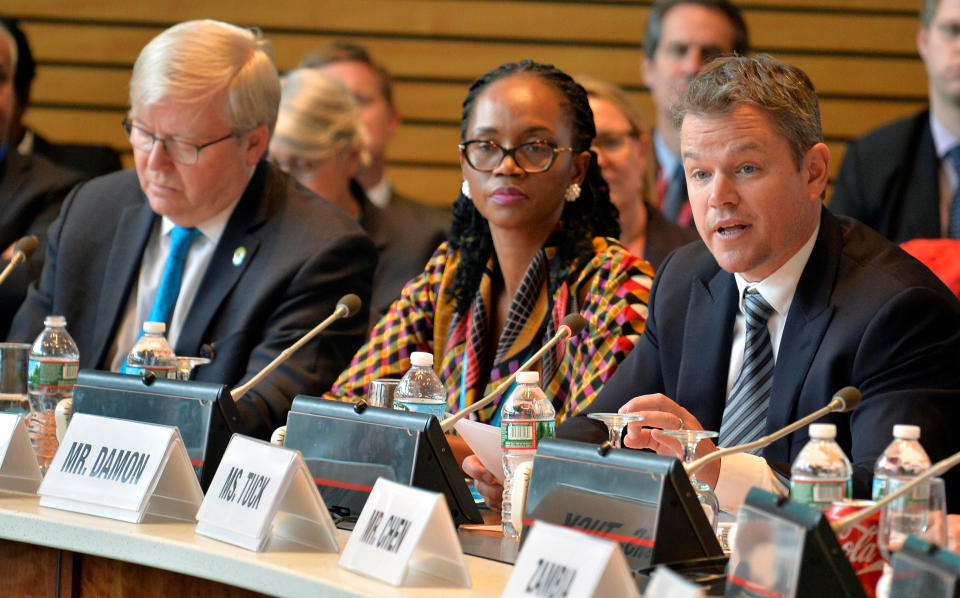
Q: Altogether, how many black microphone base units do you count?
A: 5